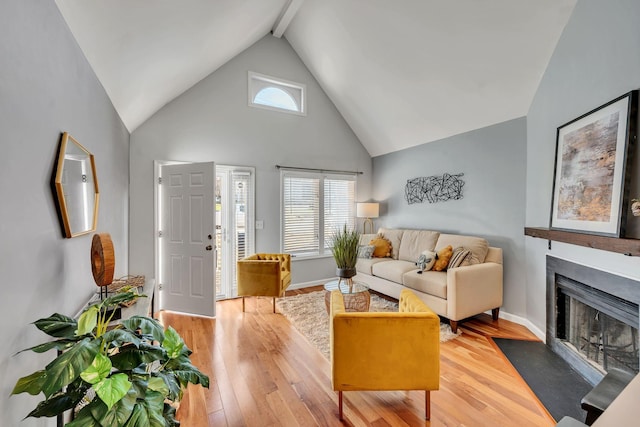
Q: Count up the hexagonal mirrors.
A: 1